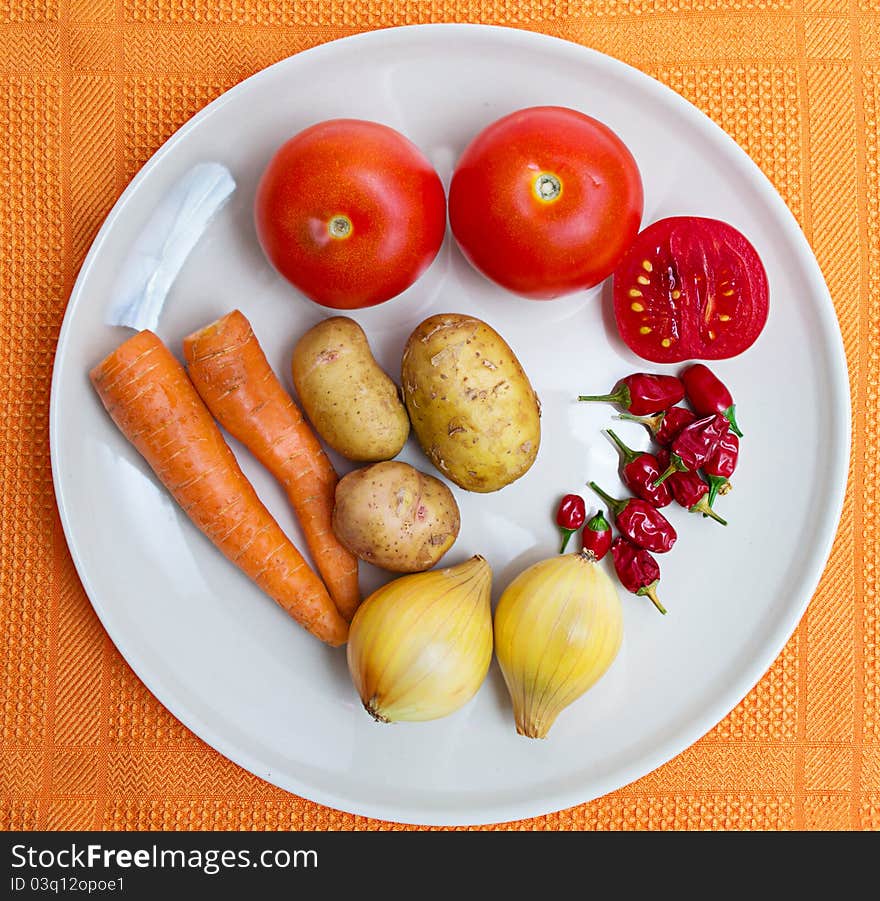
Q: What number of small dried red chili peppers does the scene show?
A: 11